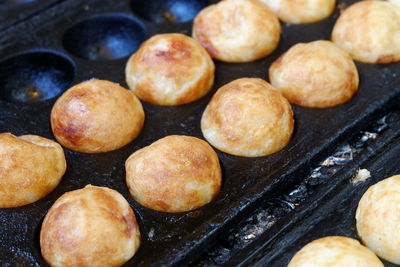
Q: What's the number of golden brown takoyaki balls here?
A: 12